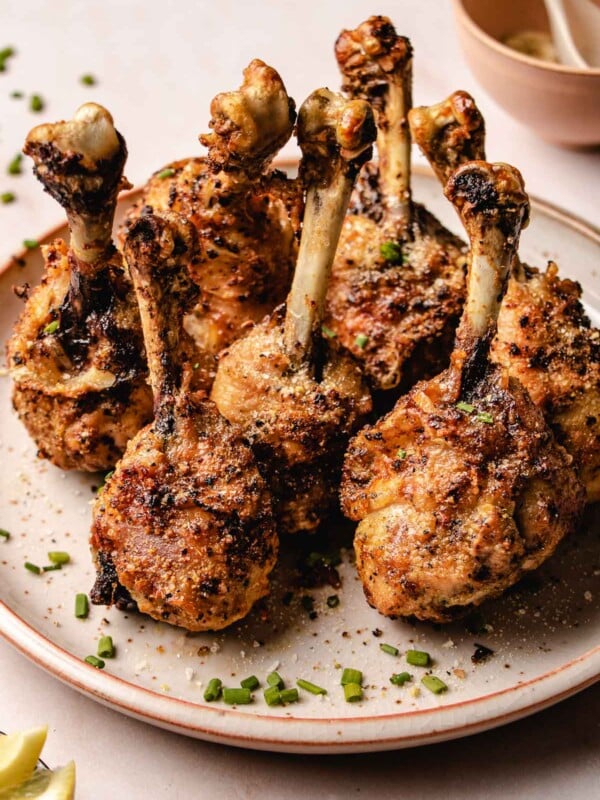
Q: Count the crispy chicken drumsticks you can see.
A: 7